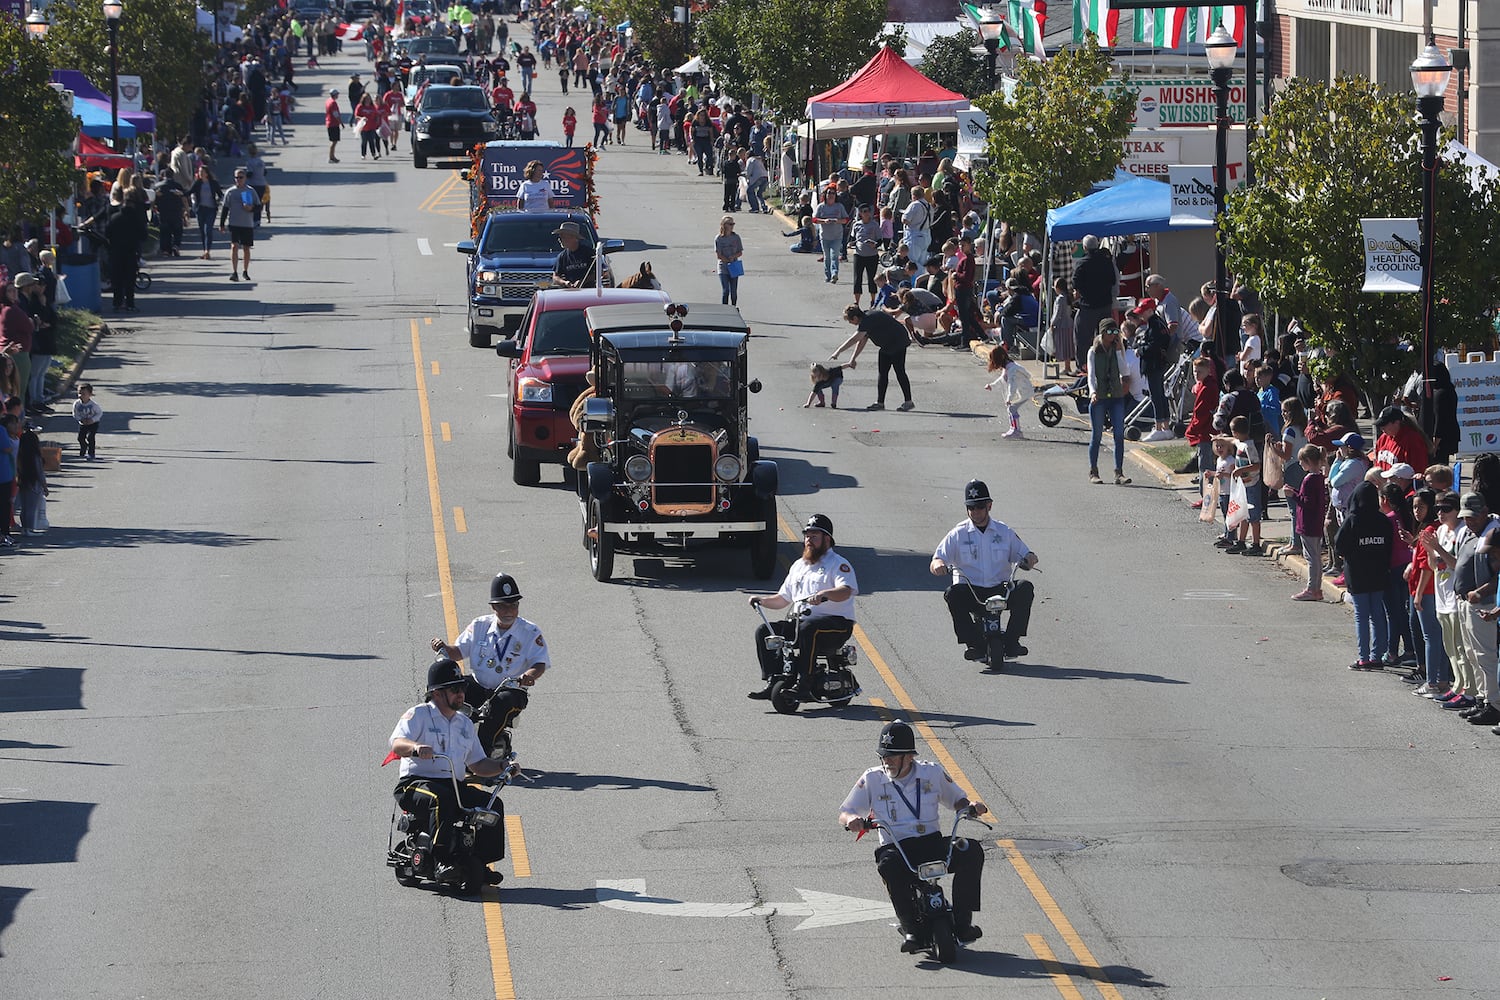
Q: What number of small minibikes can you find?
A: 5